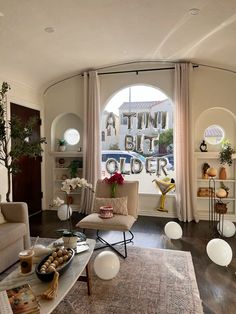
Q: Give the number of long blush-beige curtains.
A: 2